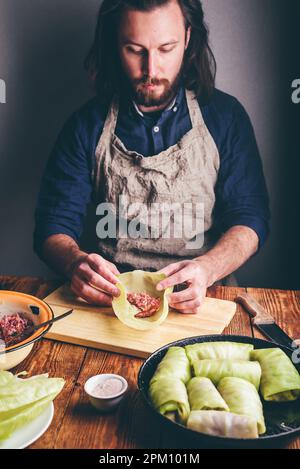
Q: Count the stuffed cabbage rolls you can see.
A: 8